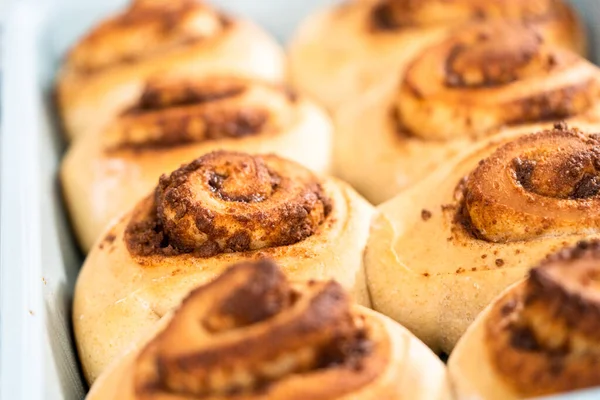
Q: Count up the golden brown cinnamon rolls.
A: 8